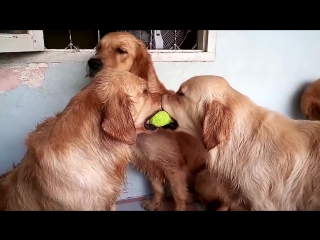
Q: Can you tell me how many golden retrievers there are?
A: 4